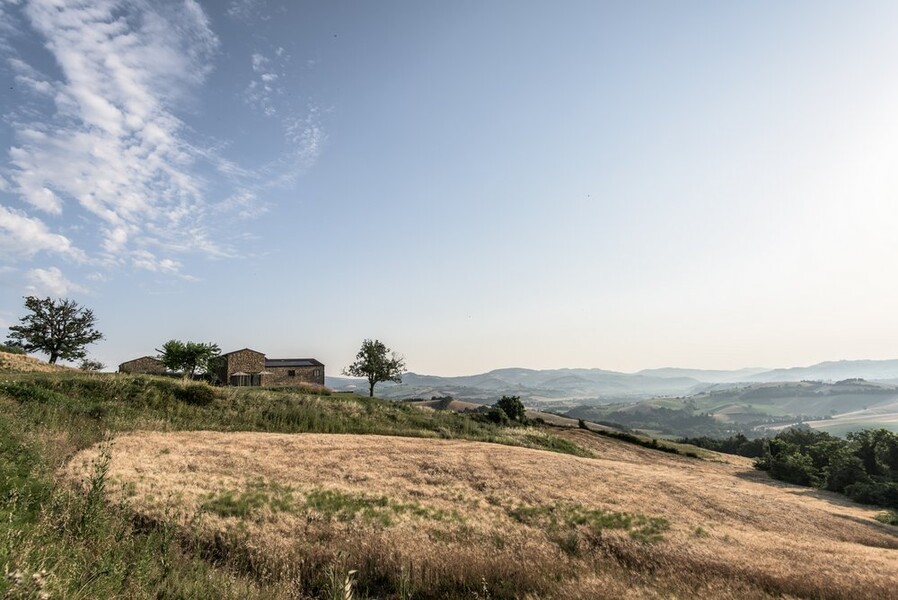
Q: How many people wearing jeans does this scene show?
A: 0